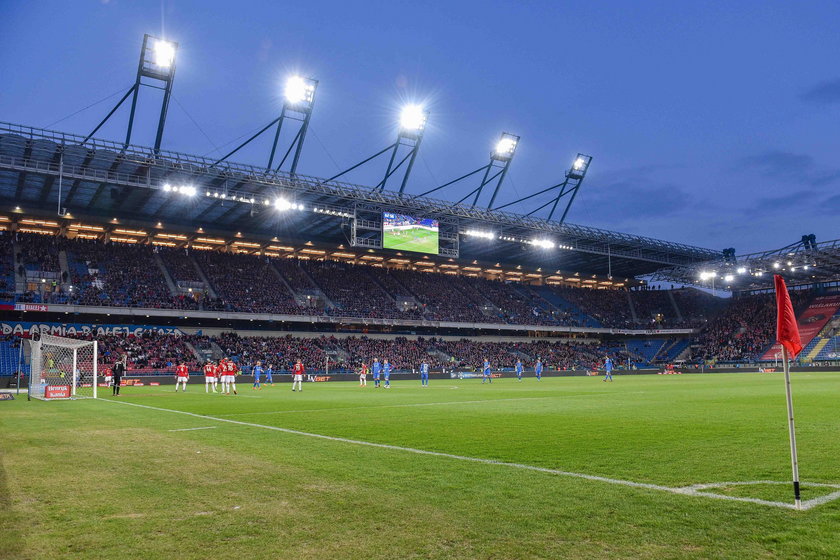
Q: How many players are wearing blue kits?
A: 9